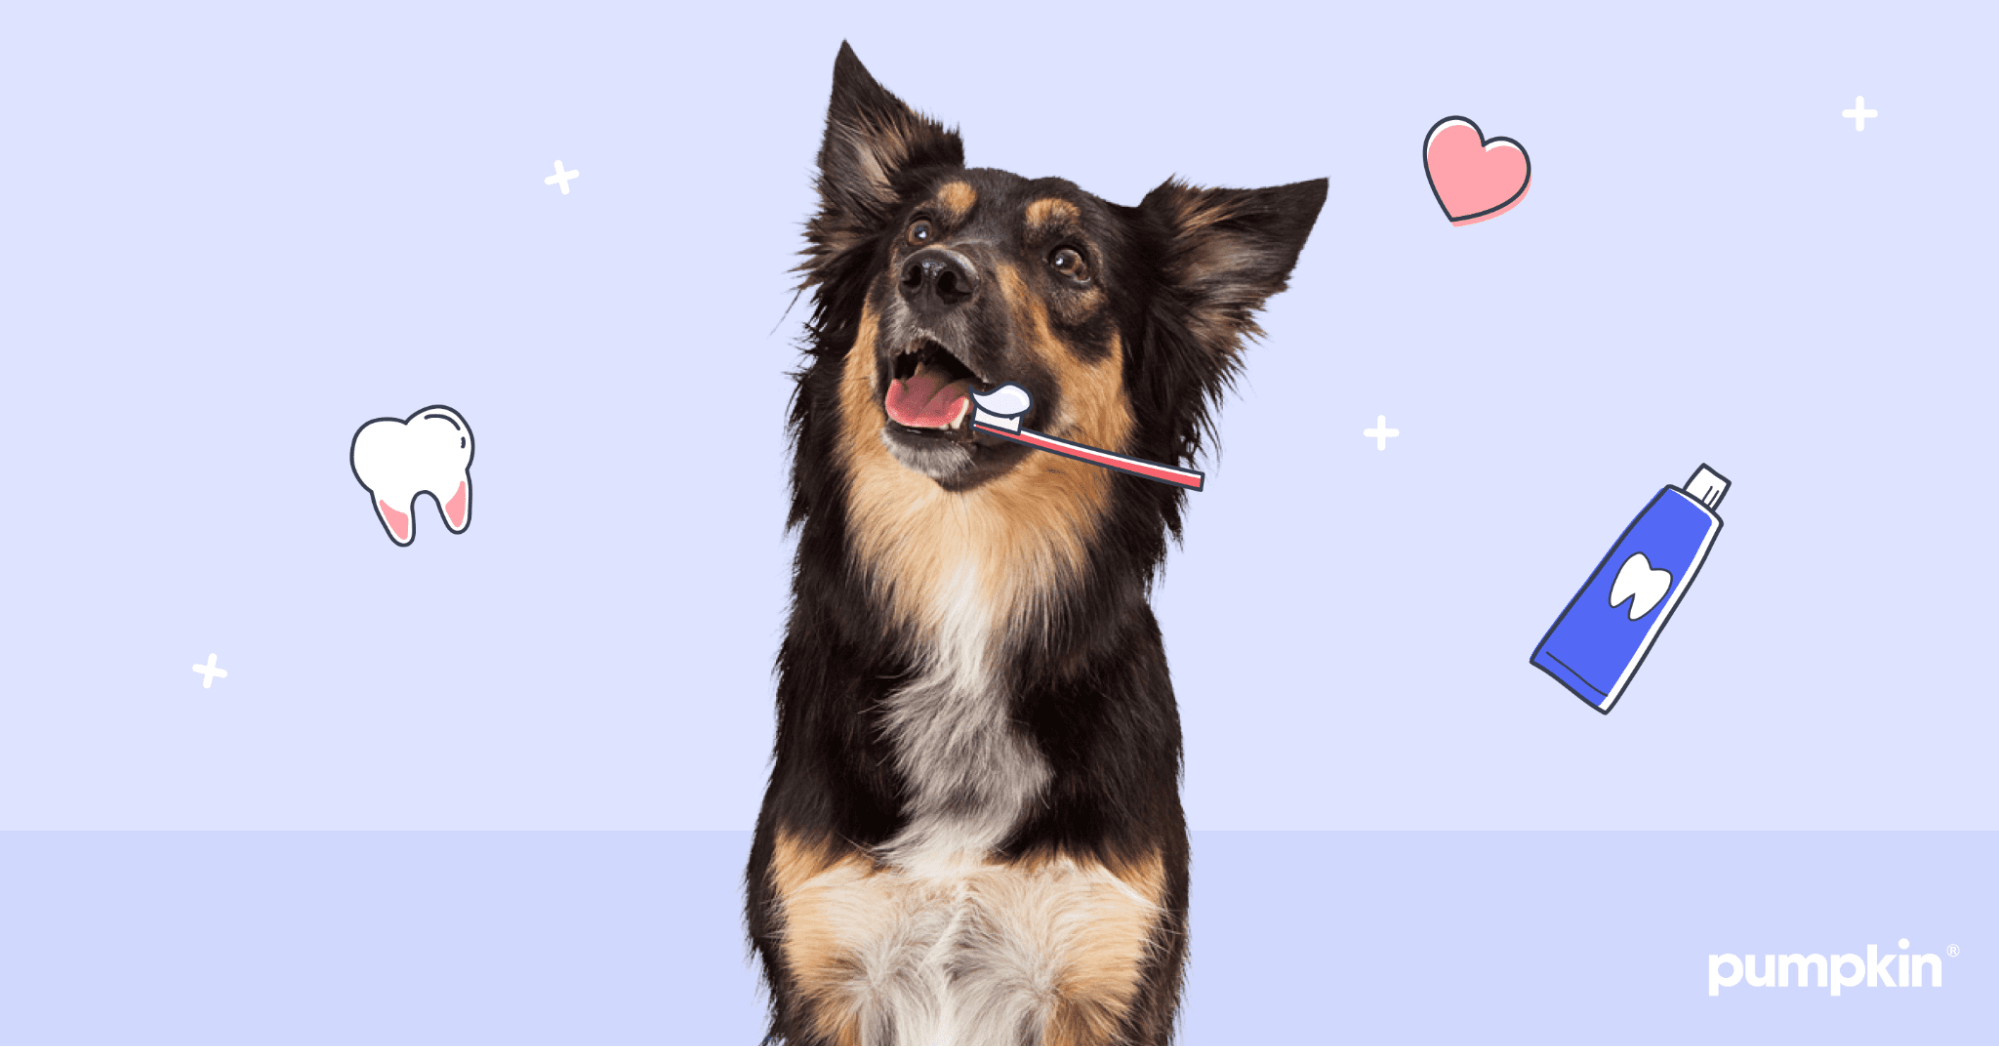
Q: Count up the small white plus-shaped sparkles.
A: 4